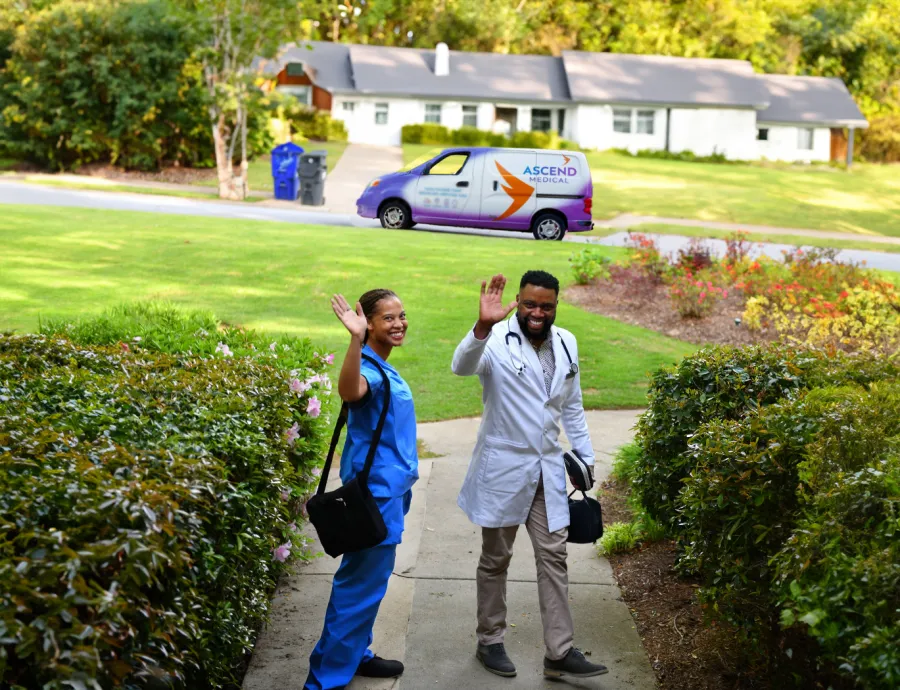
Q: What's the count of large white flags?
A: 0